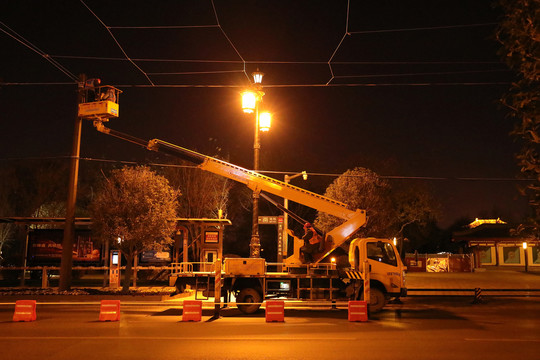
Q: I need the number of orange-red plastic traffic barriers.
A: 5